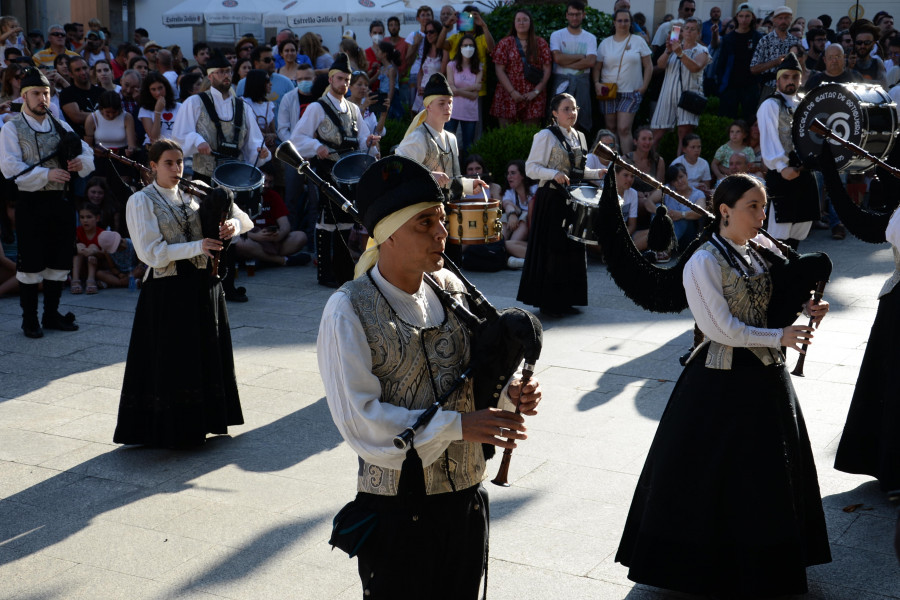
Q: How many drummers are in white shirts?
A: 5